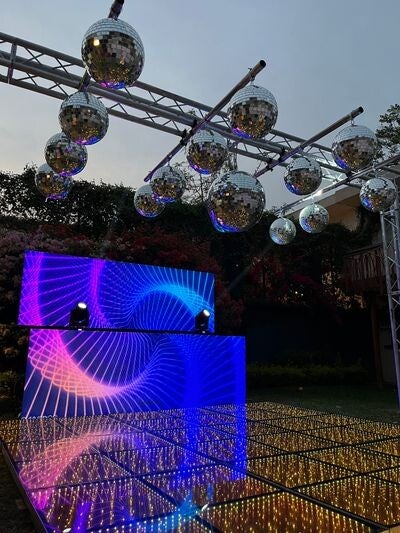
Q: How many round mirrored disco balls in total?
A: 14